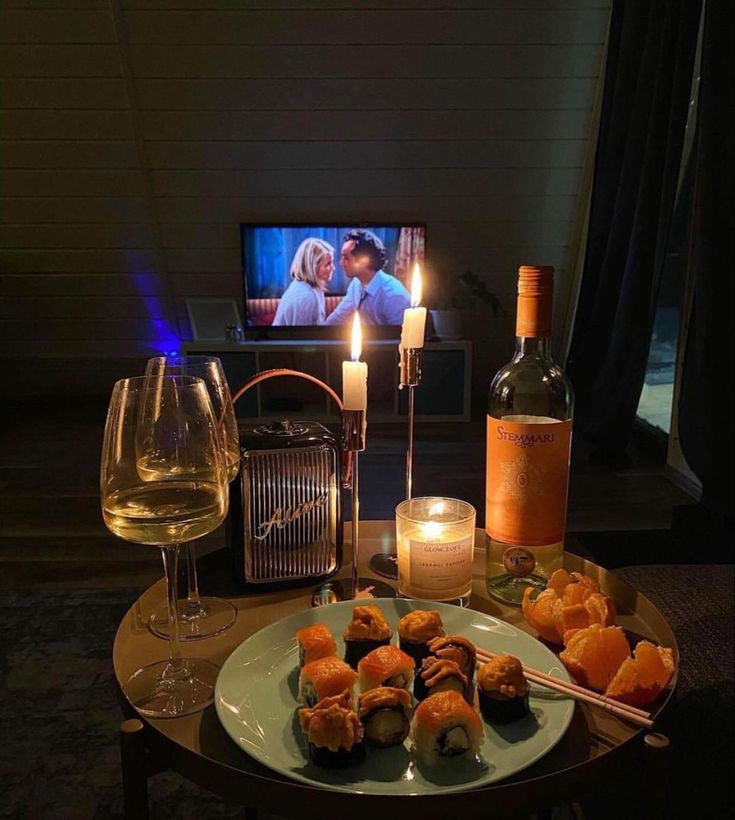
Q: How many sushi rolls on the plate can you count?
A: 11